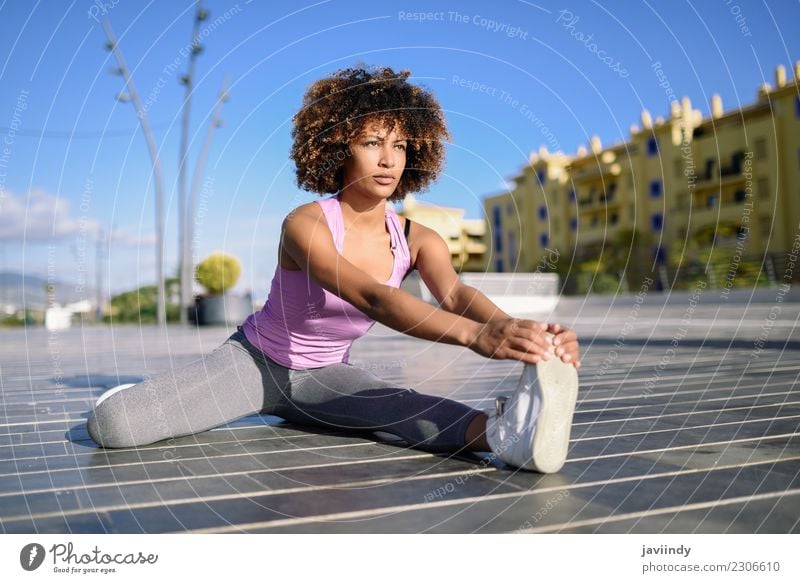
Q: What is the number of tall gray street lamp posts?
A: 3